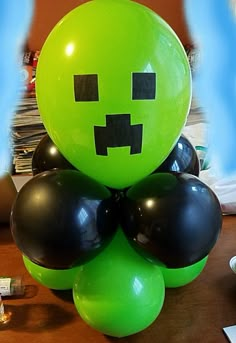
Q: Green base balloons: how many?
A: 3